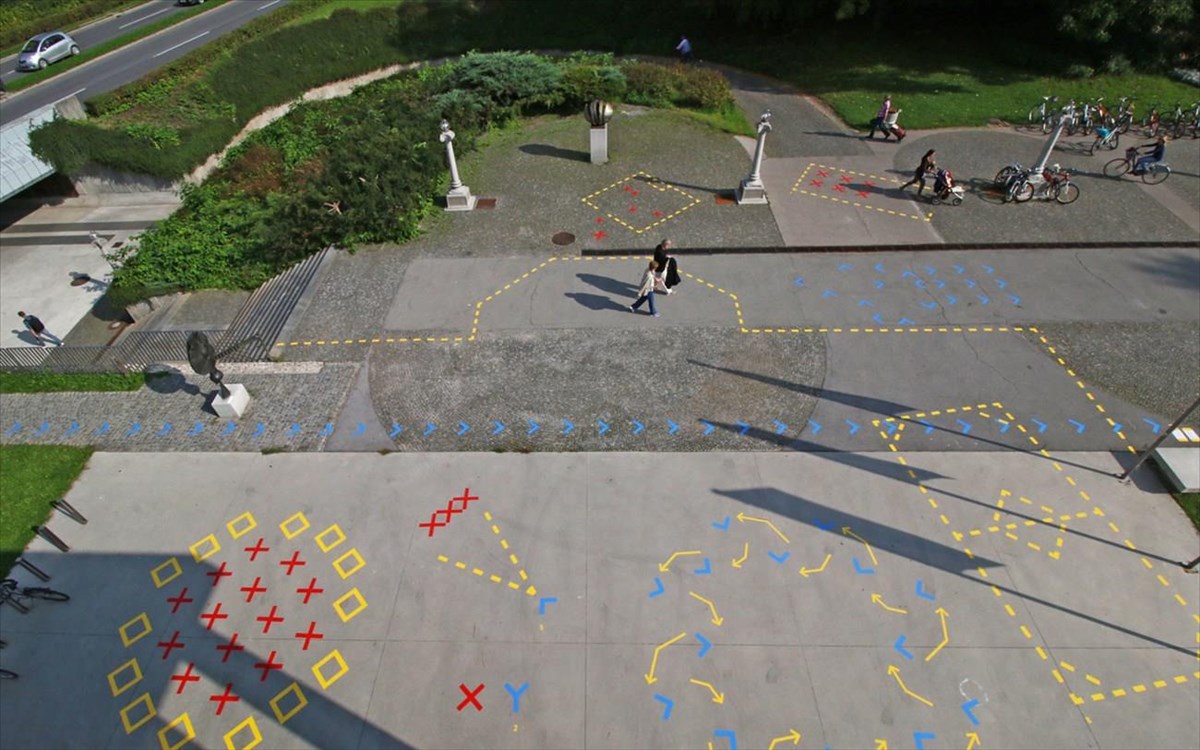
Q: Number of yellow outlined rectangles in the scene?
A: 14